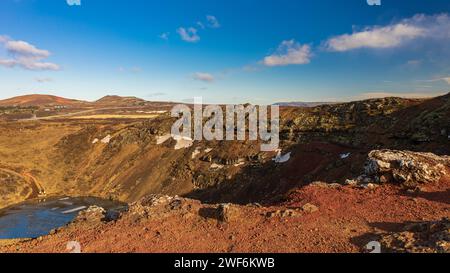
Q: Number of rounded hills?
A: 2